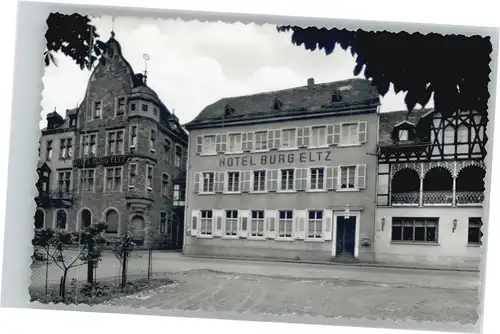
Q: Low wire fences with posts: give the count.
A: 1